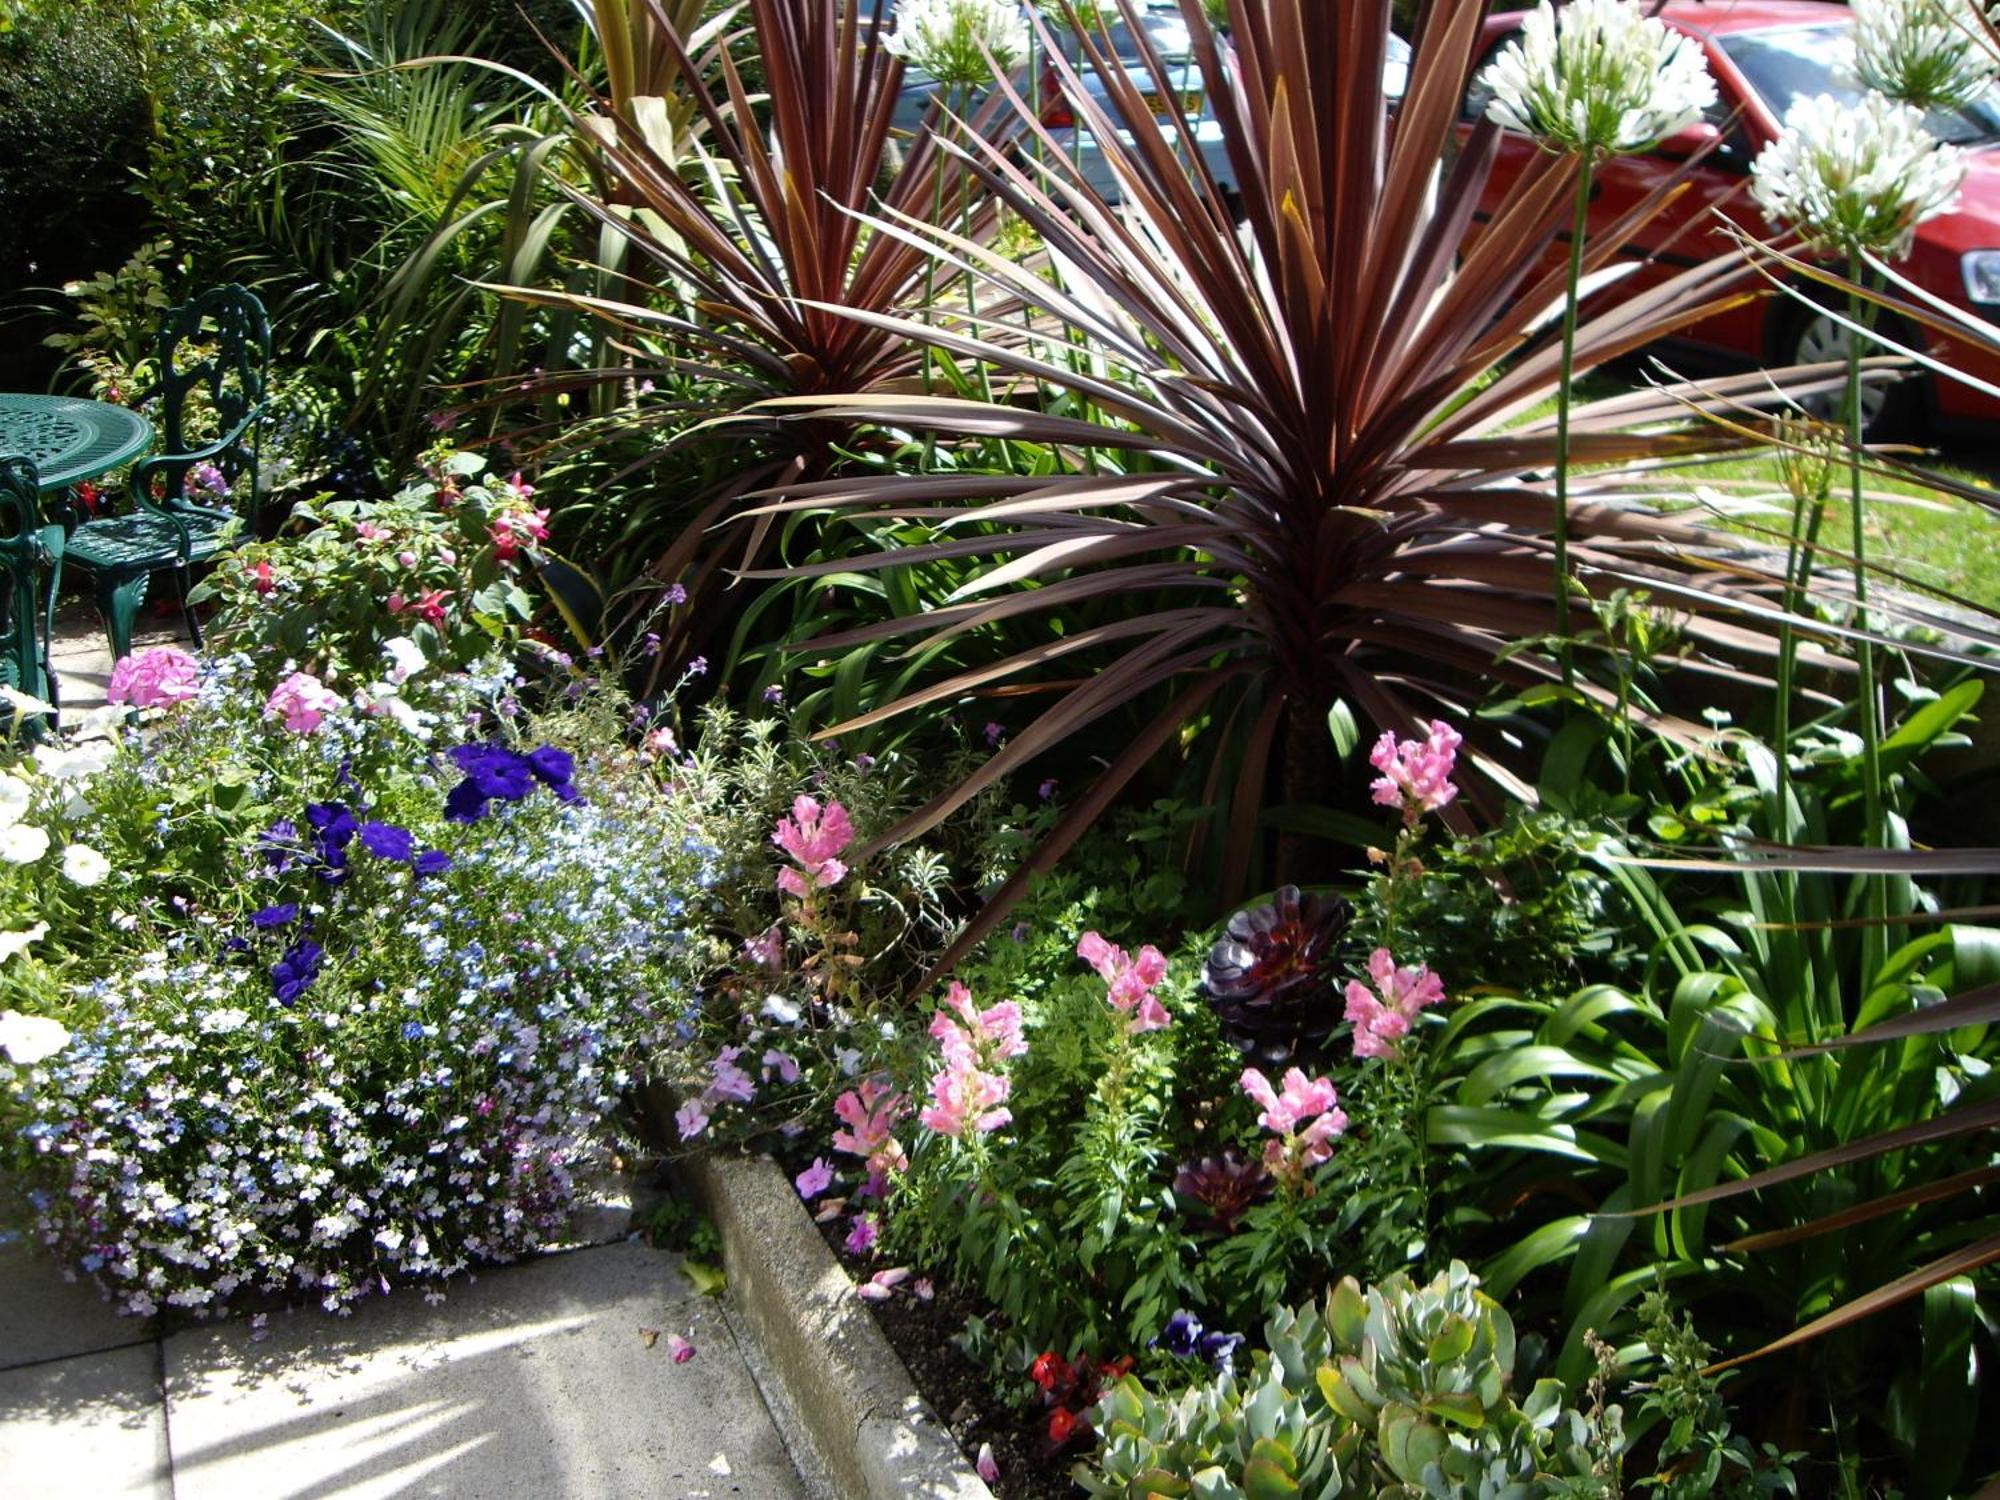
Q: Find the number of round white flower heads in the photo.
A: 4